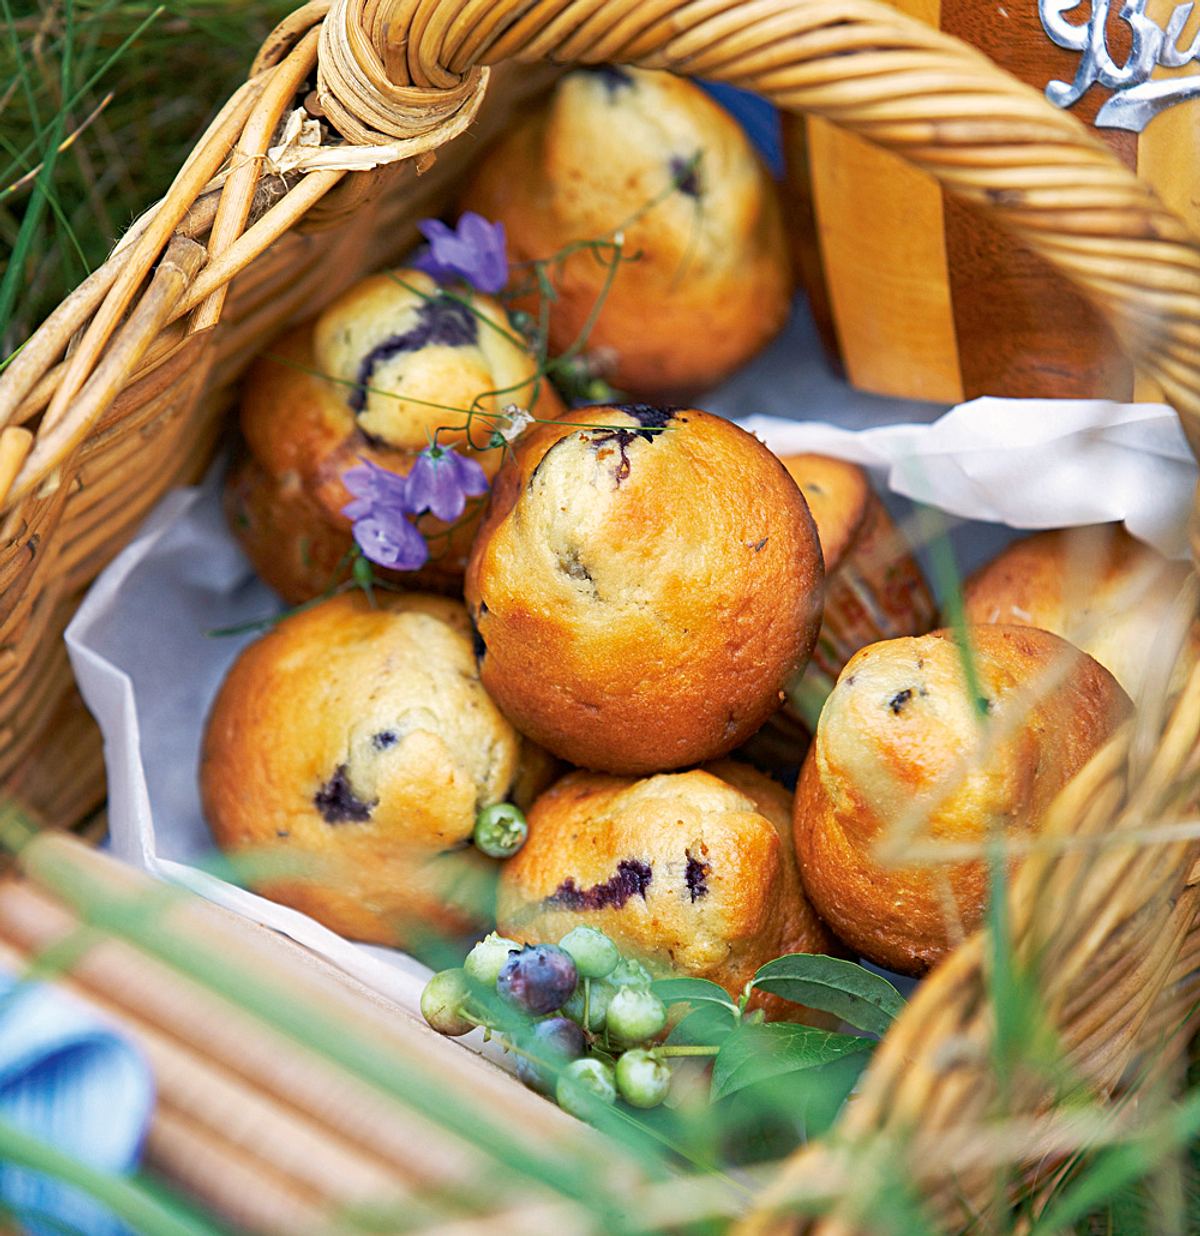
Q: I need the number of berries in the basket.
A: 11